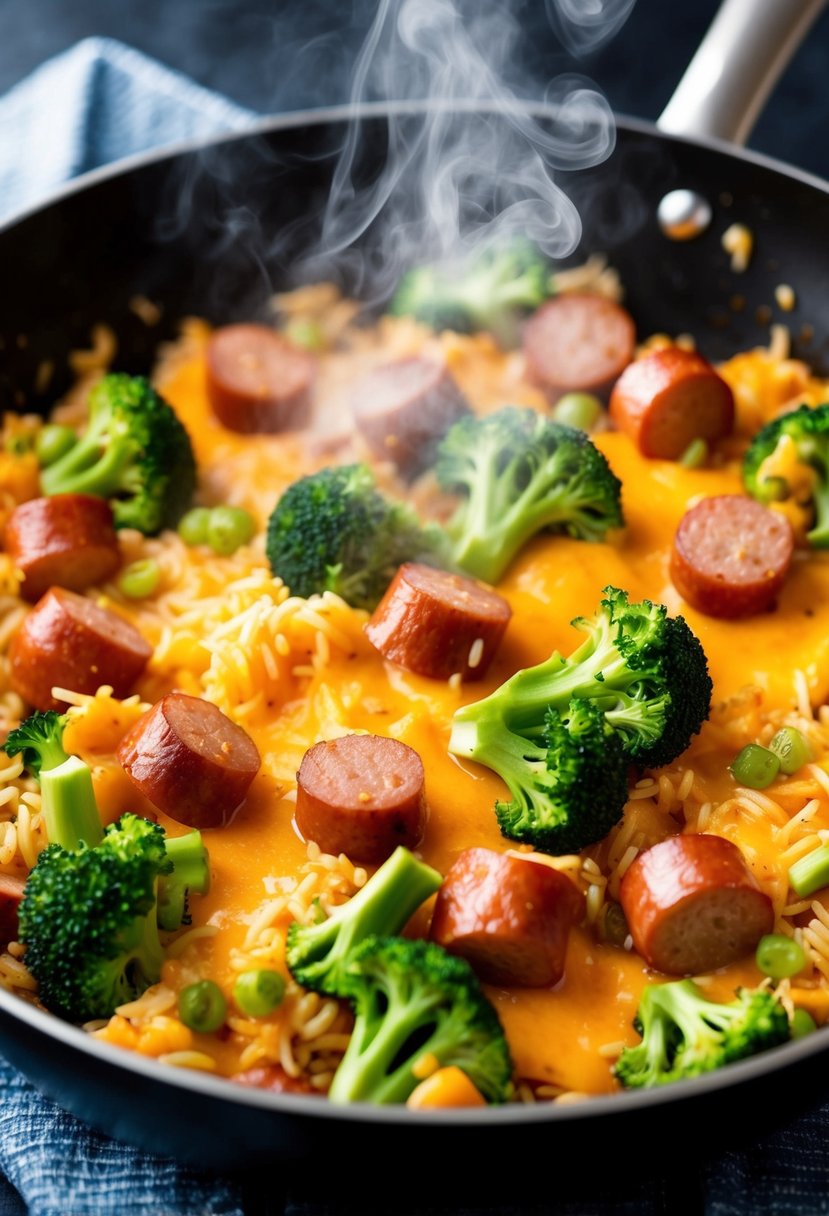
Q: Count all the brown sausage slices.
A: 13